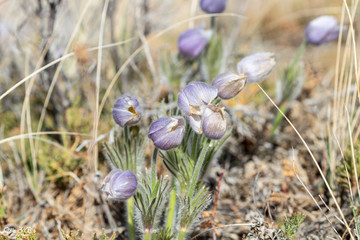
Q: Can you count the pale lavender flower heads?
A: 10